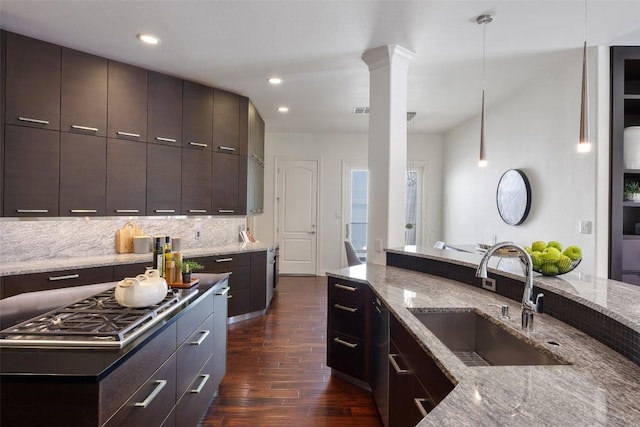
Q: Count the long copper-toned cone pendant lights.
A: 2